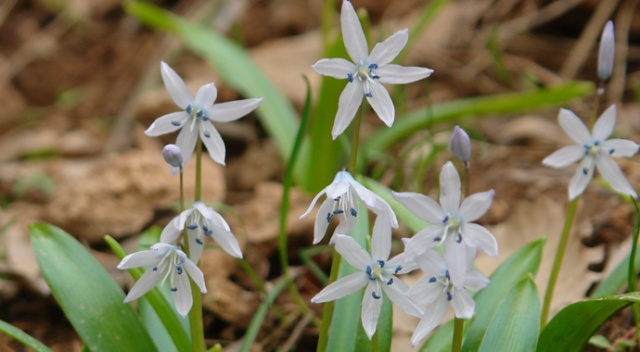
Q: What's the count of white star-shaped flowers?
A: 9